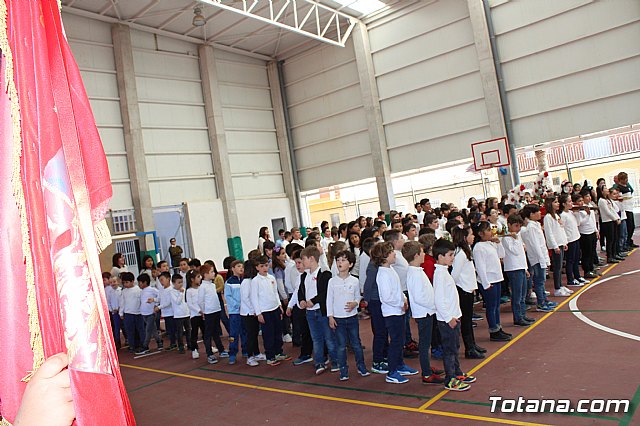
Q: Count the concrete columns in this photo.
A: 5